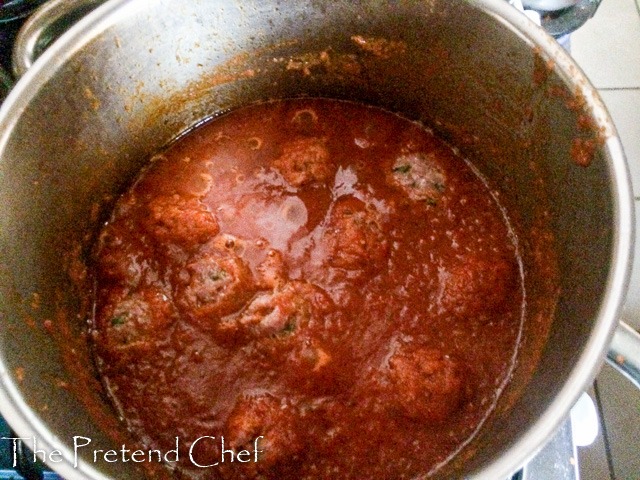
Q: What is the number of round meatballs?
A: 10